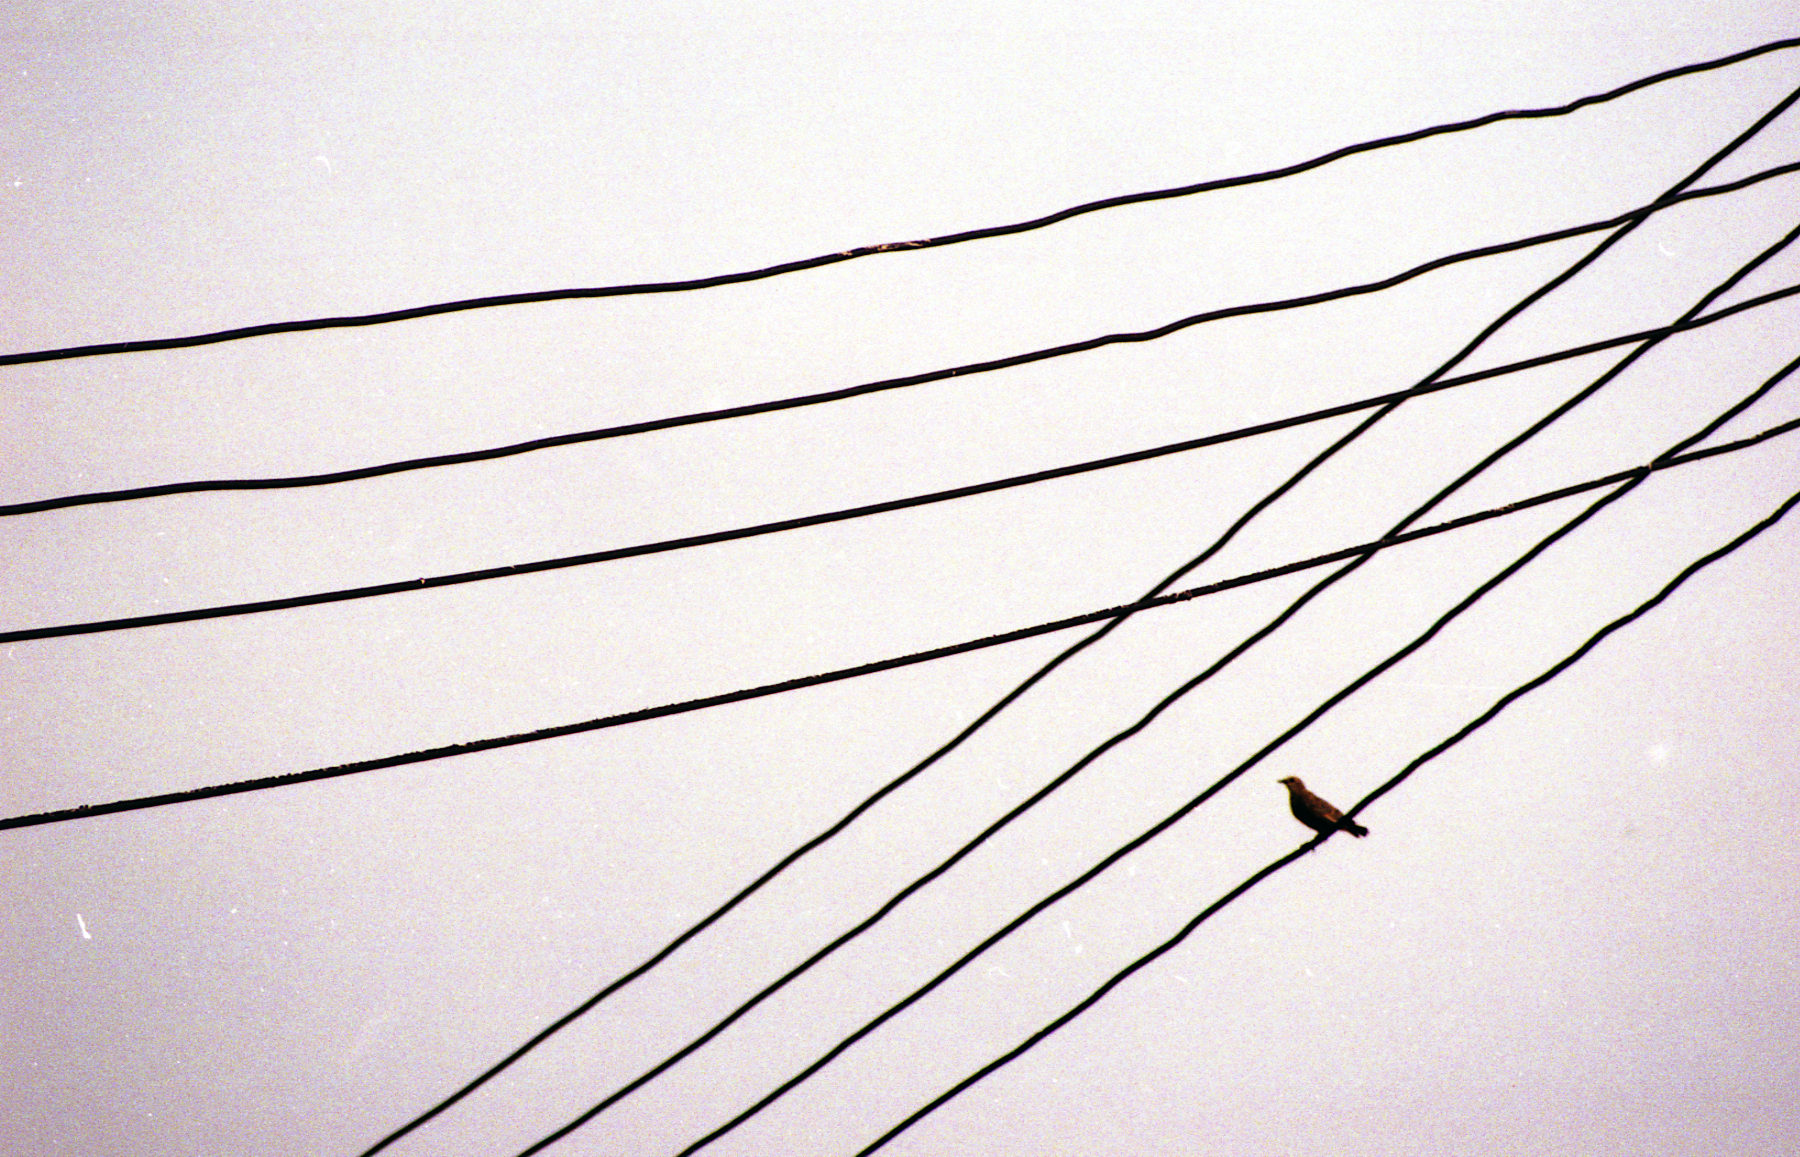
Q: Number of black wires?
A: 8